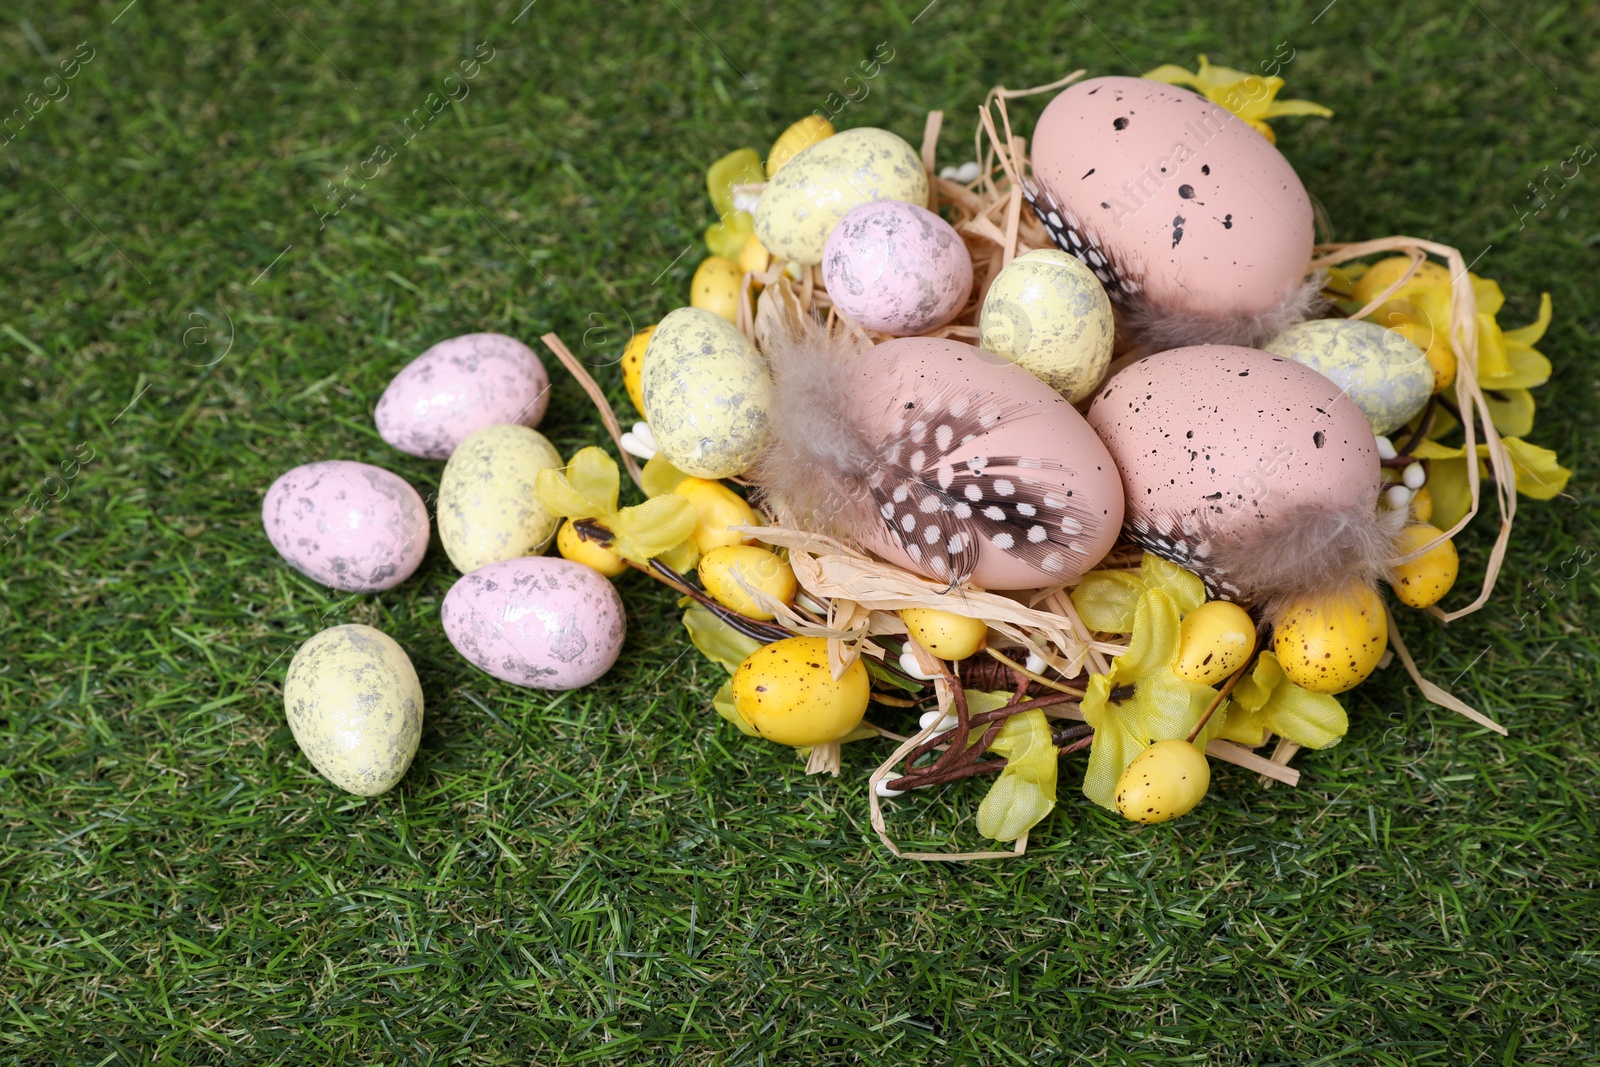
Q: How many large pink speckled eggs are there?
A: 3